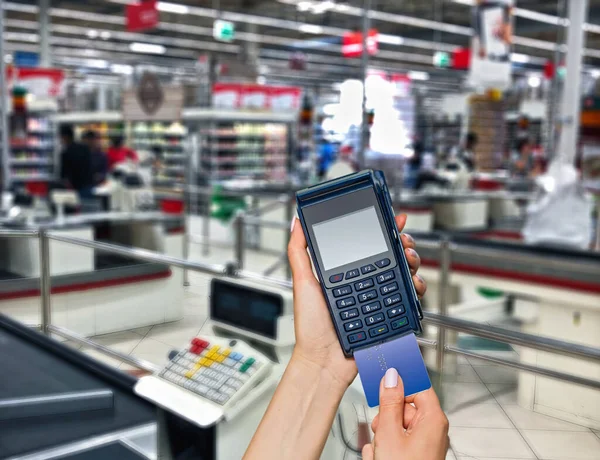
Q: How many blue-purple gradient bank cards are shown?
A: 1